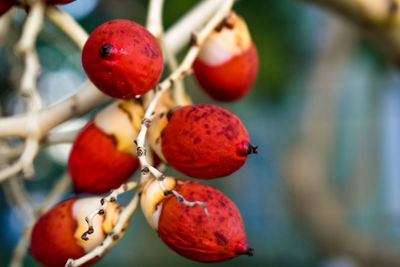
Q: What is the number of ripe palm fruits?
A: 6